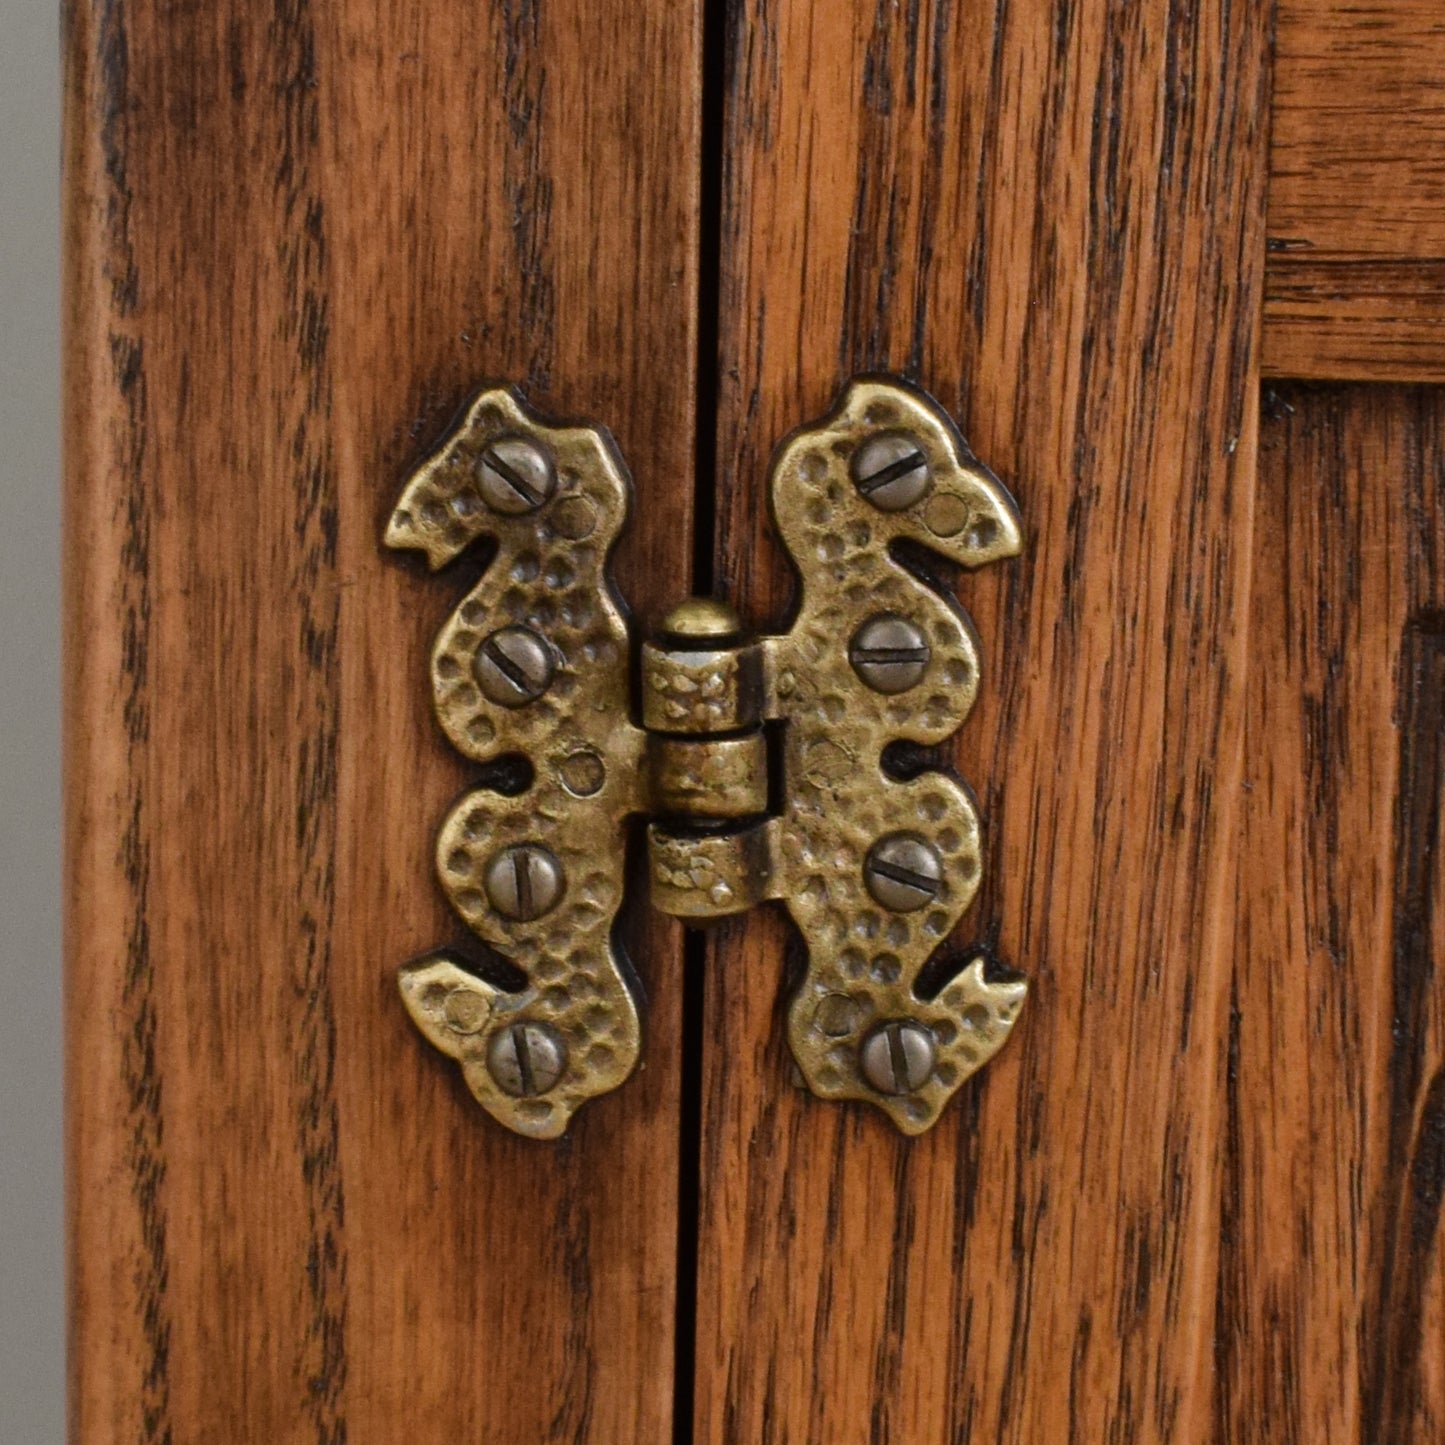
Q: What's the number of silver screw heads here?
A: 8